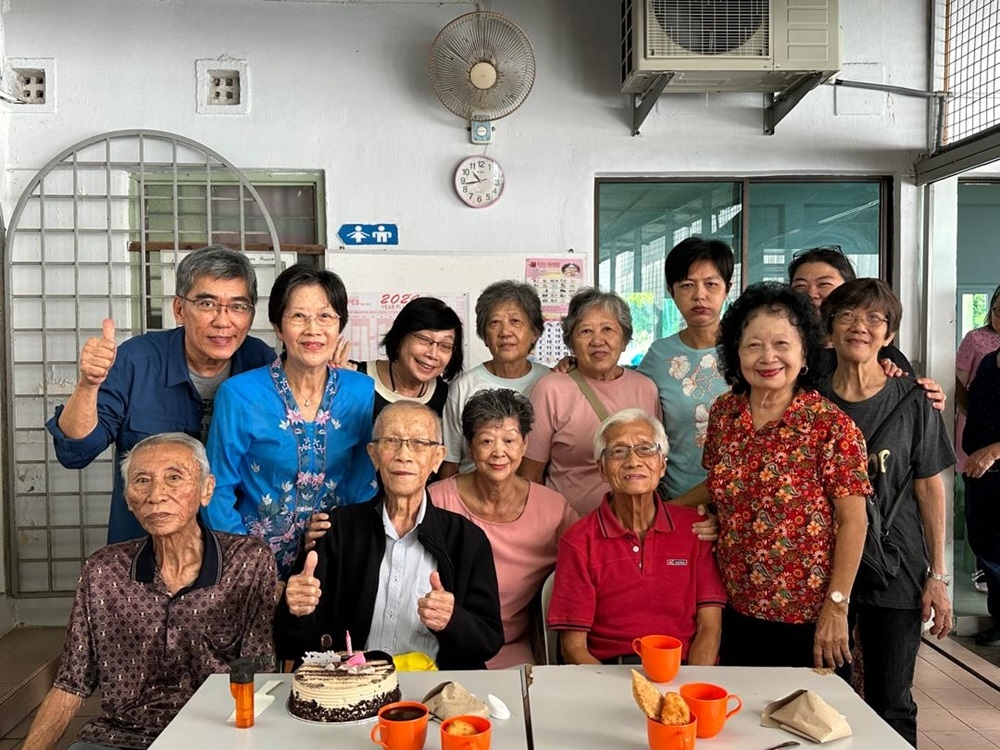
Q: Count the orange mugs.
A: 5